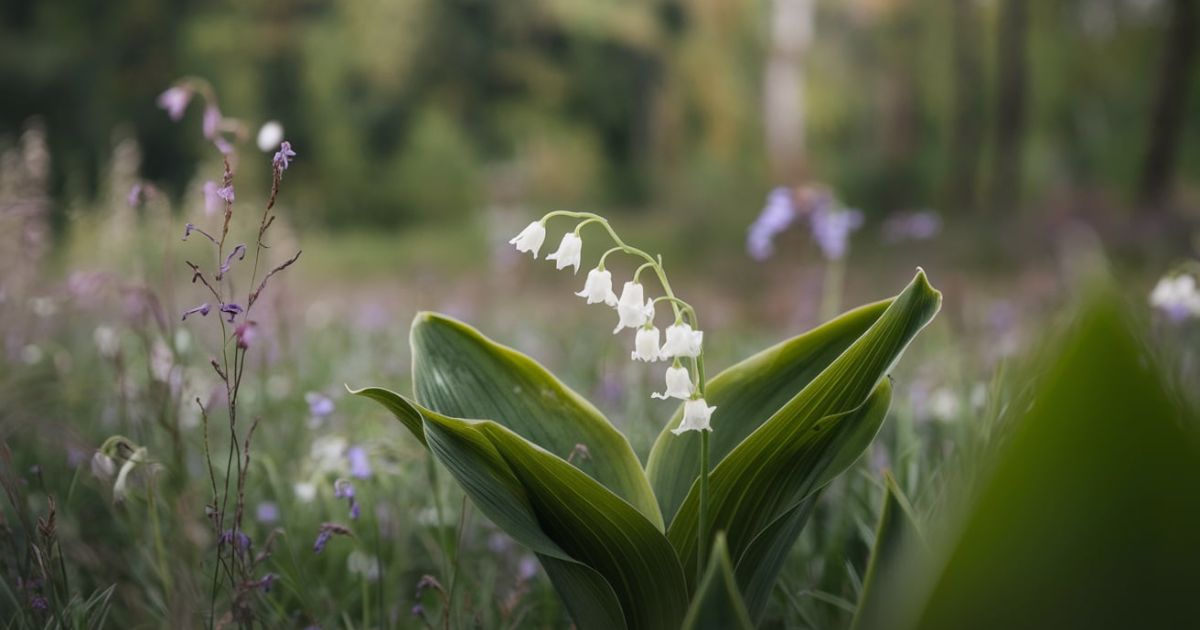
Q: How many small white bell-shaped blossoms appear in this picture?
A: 8